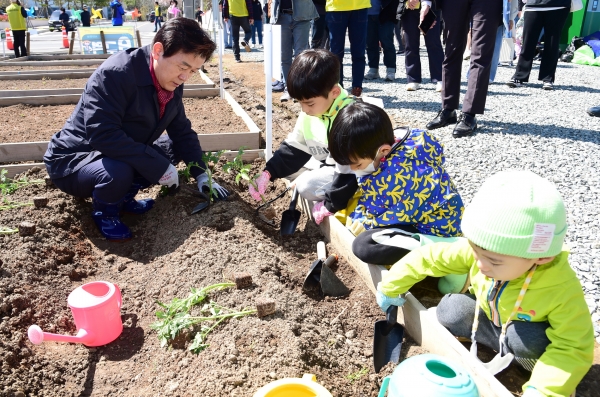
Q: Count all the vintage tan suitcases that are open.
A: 0